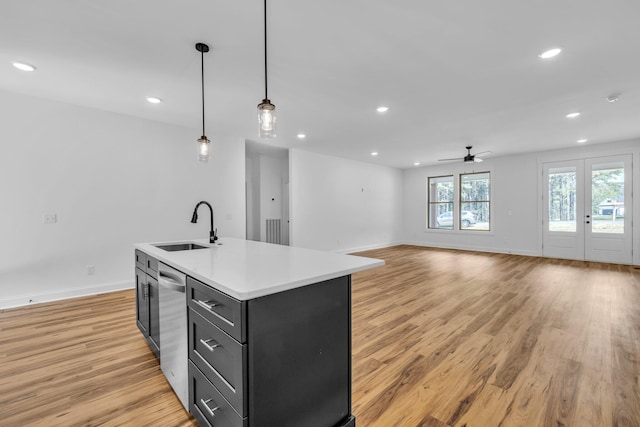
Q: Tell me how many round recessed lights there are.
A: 9